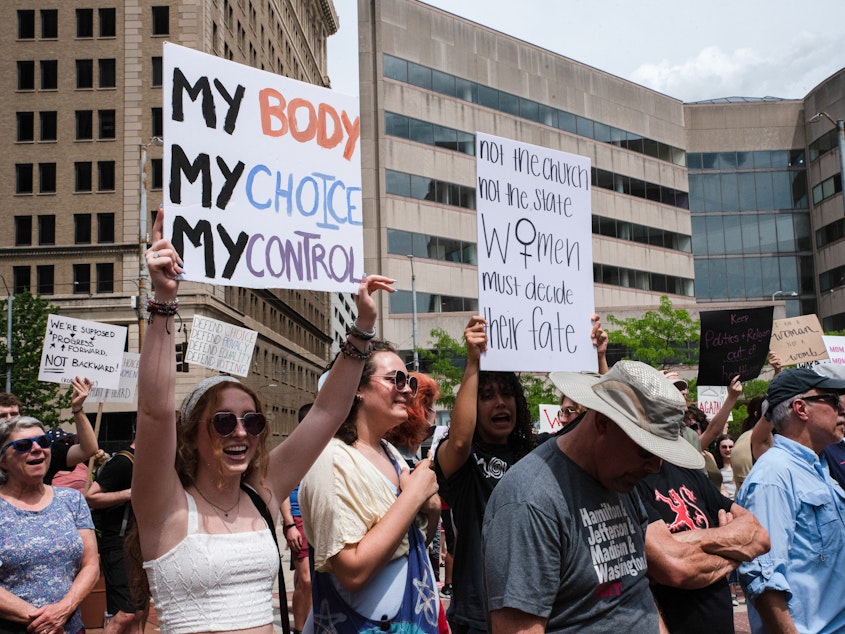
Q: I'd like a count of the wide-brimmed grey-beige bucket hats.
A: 1